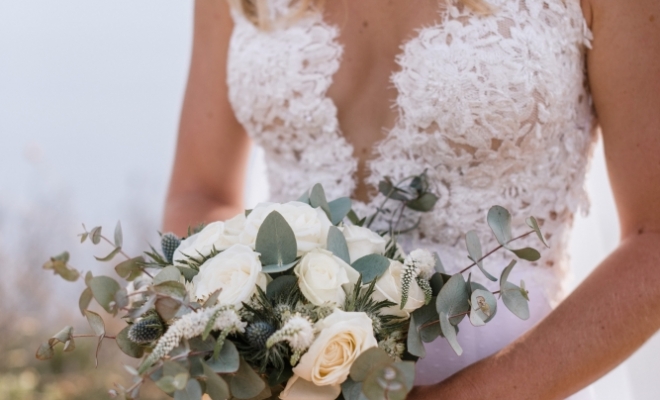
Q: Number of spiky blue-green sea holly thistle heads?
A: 3